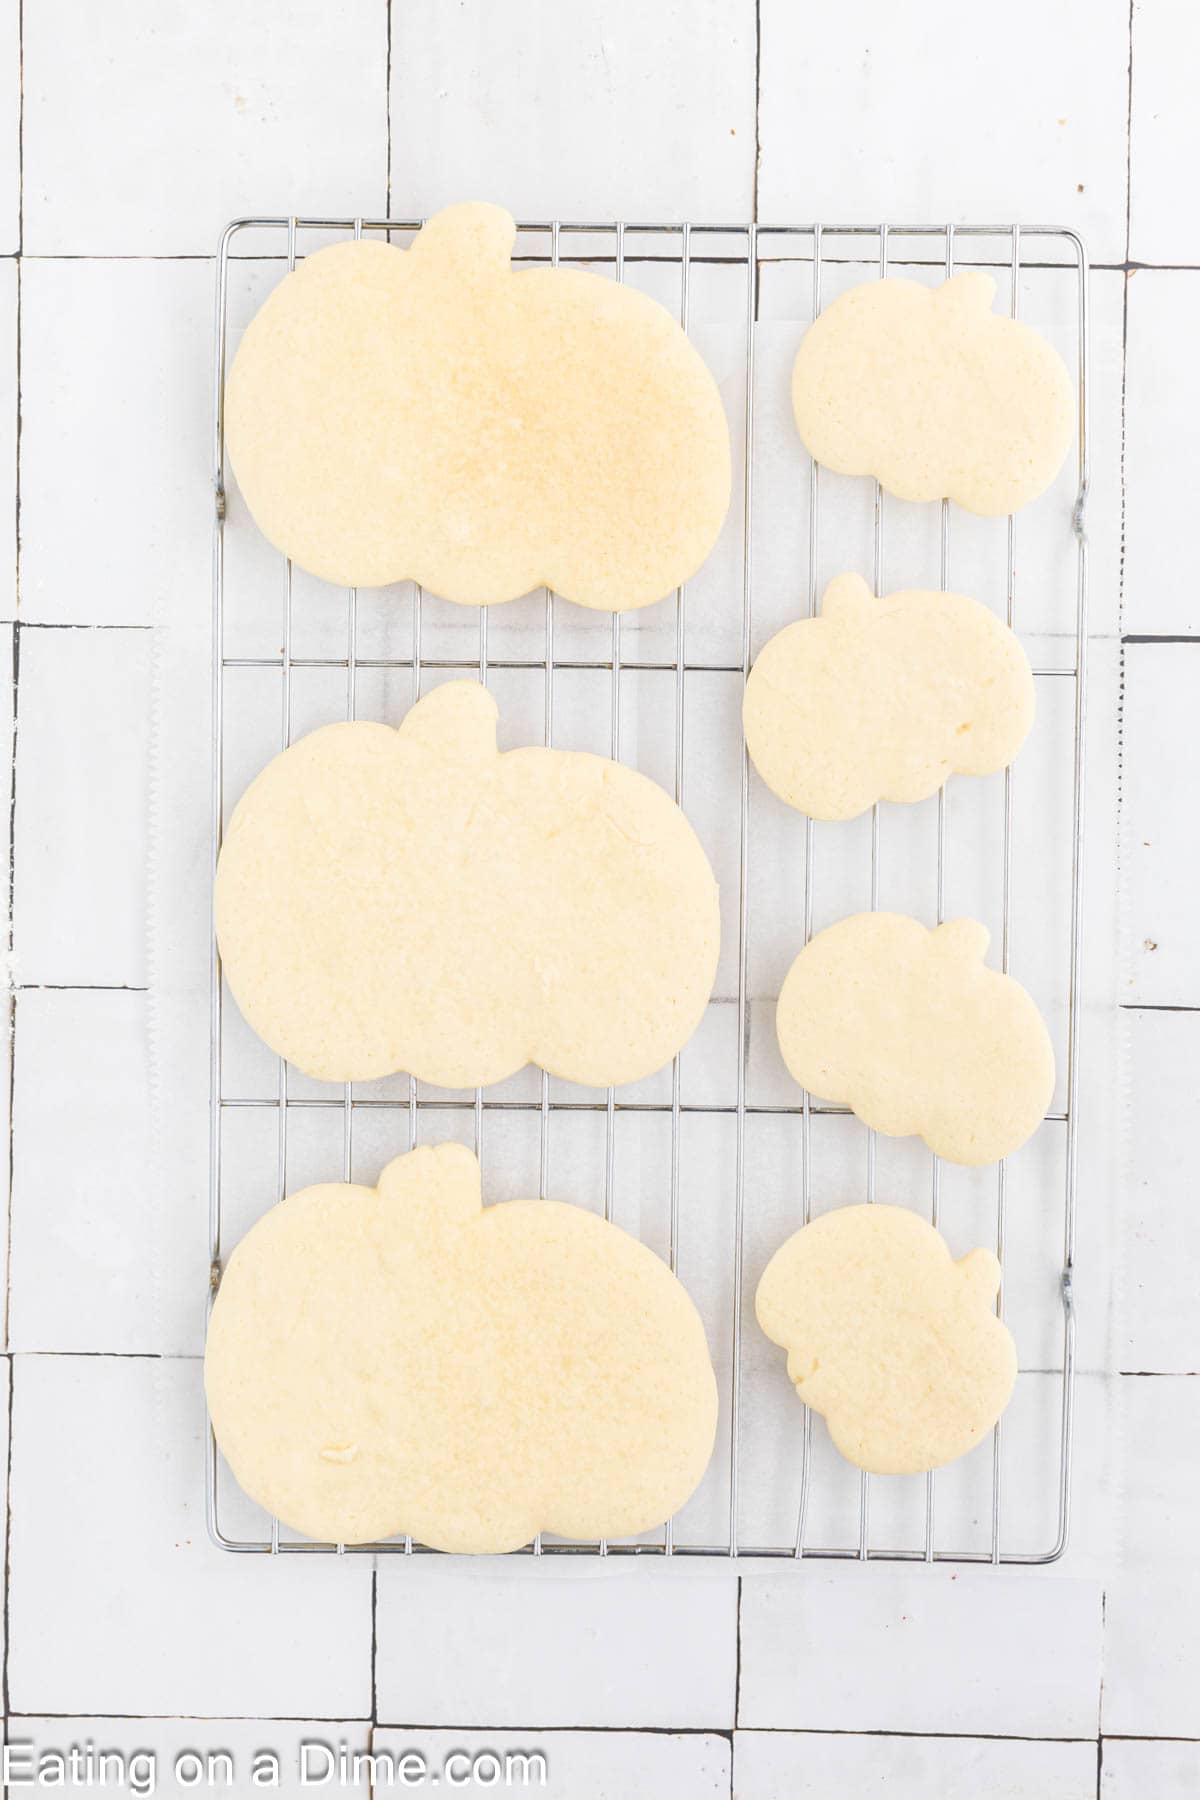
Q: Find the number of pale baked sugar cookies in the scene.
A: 7